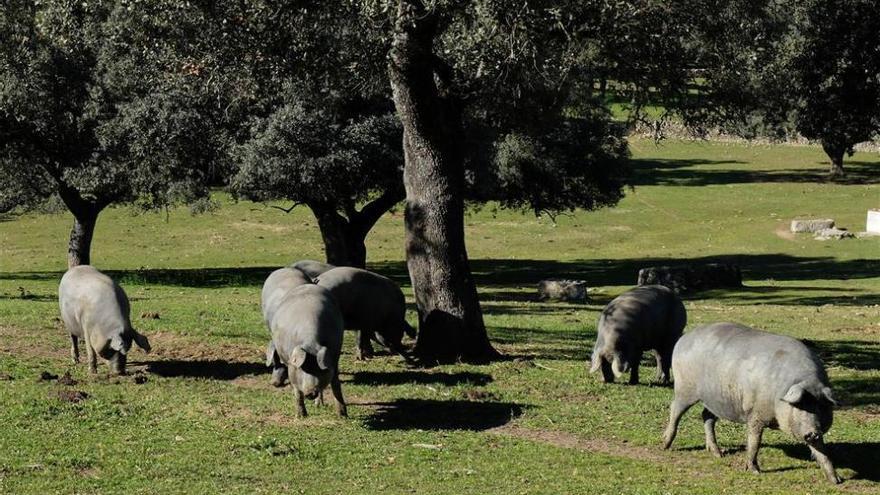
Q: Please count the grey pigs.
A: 7